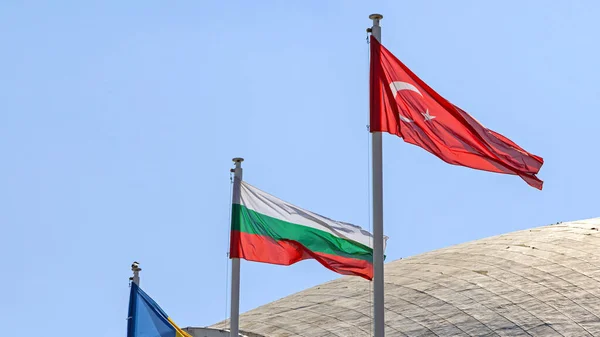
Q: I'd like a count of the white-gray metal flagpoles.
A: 3